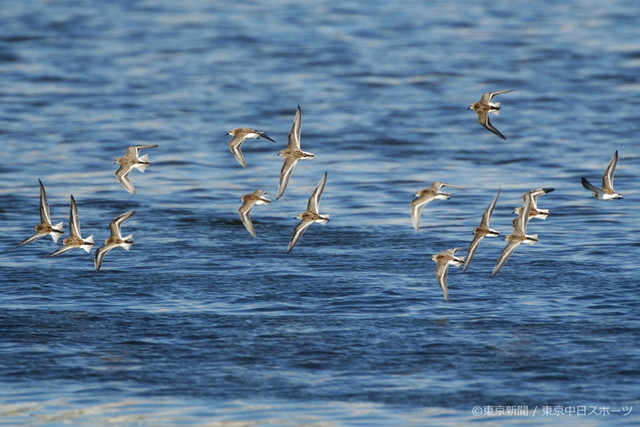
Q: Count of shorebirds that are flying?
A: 15